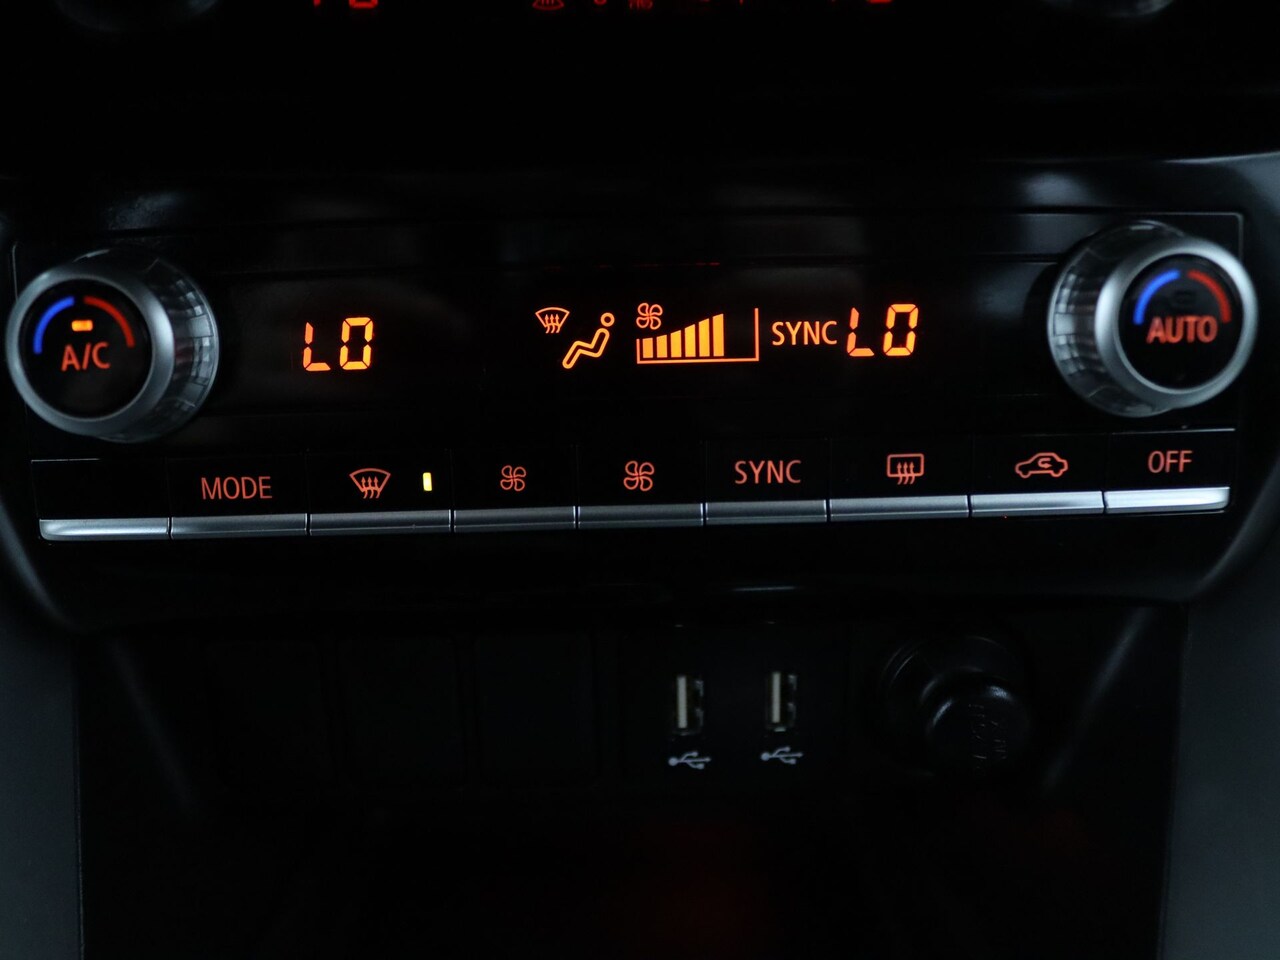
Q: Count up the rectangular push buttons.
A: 9